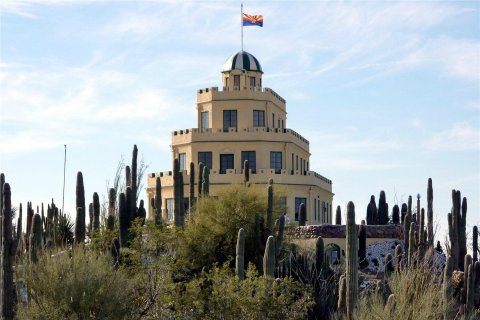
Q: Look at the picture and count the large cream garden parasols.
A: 0